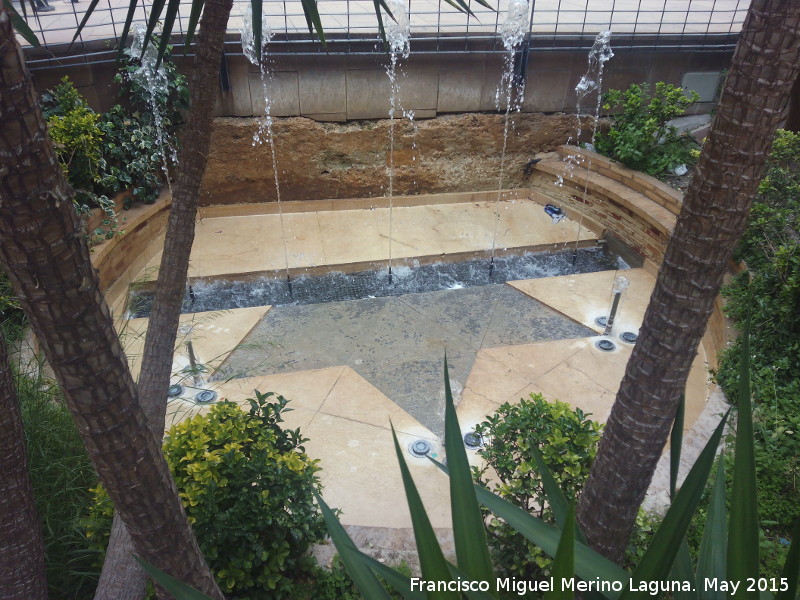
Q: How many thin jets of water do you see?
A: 5